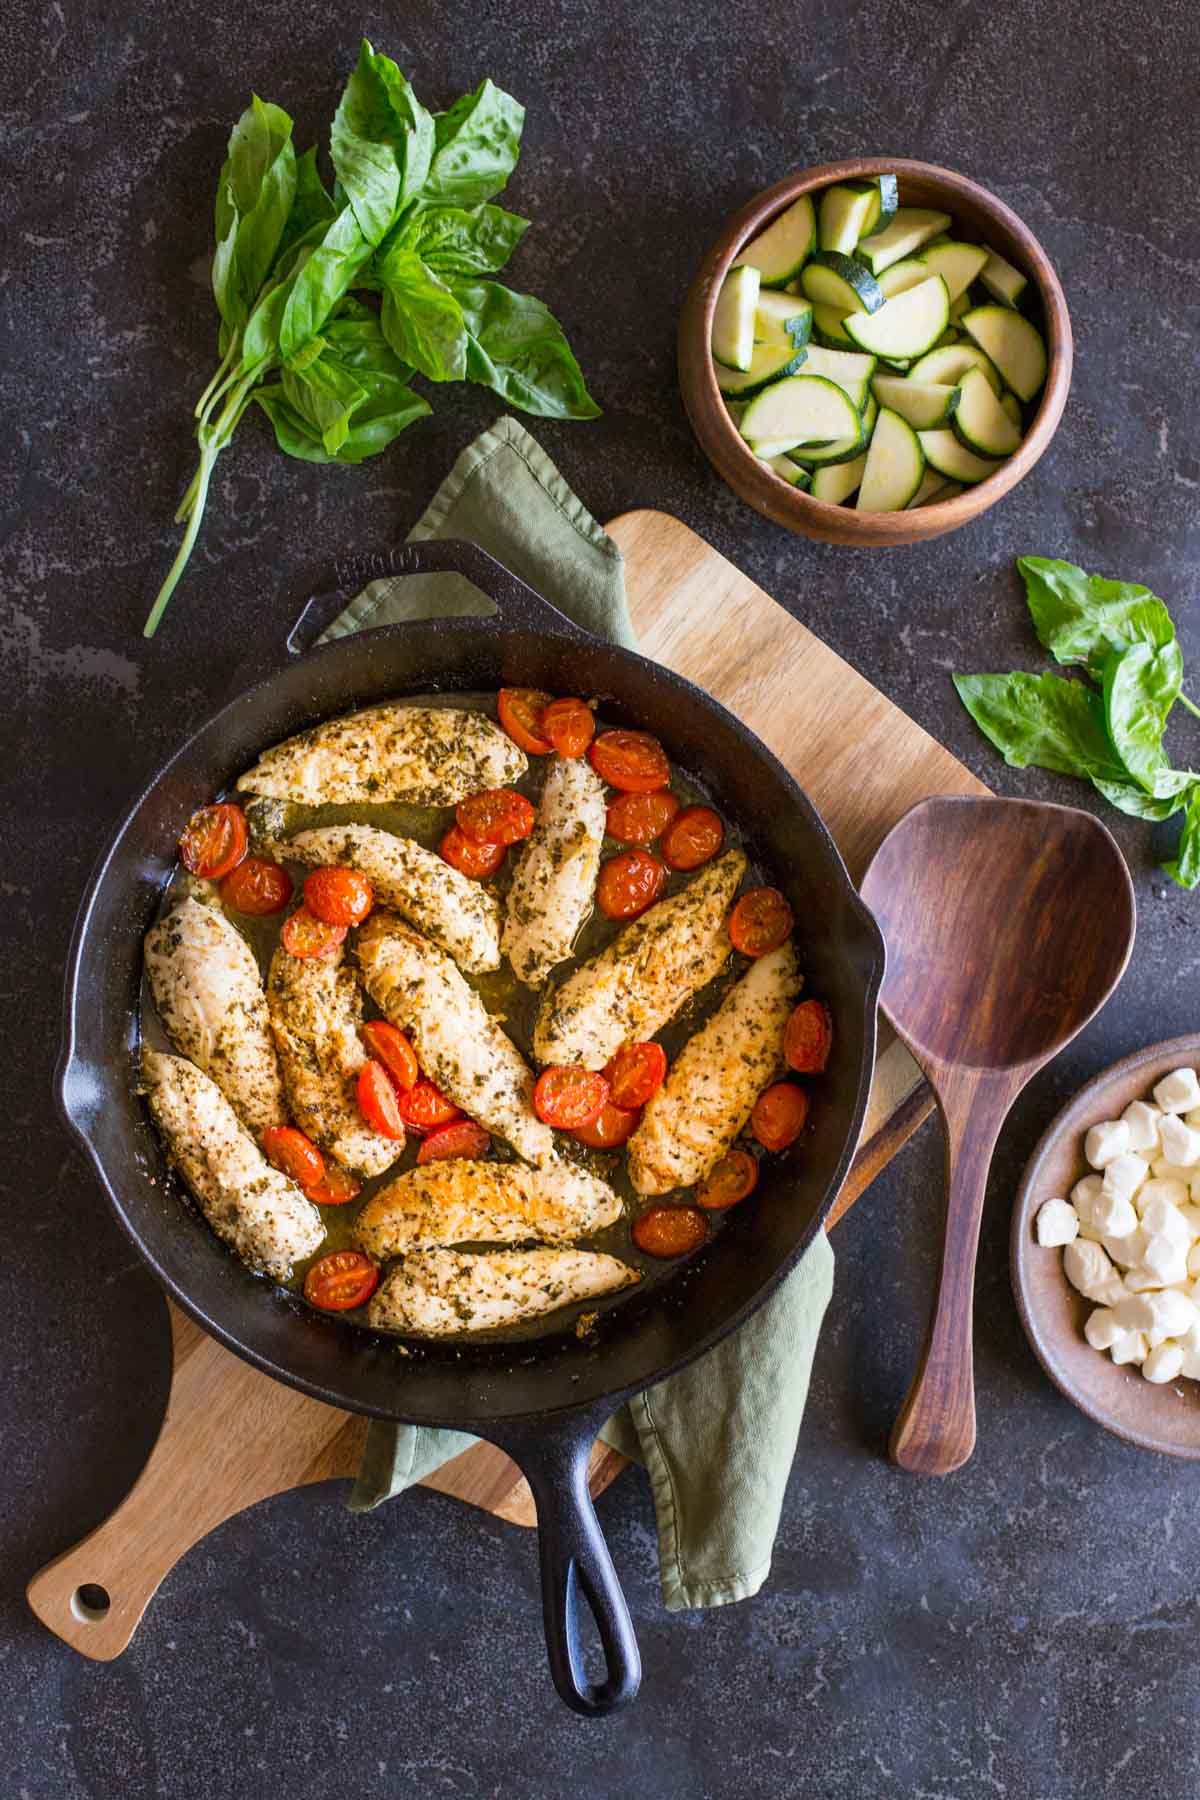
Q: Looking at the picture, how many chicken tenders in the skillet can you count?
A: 11